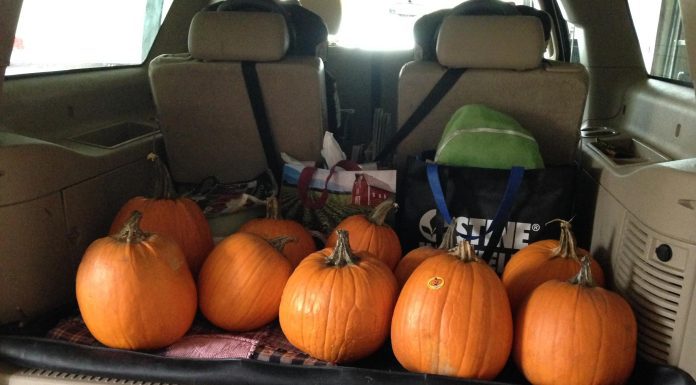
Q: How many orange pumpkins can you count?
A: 10